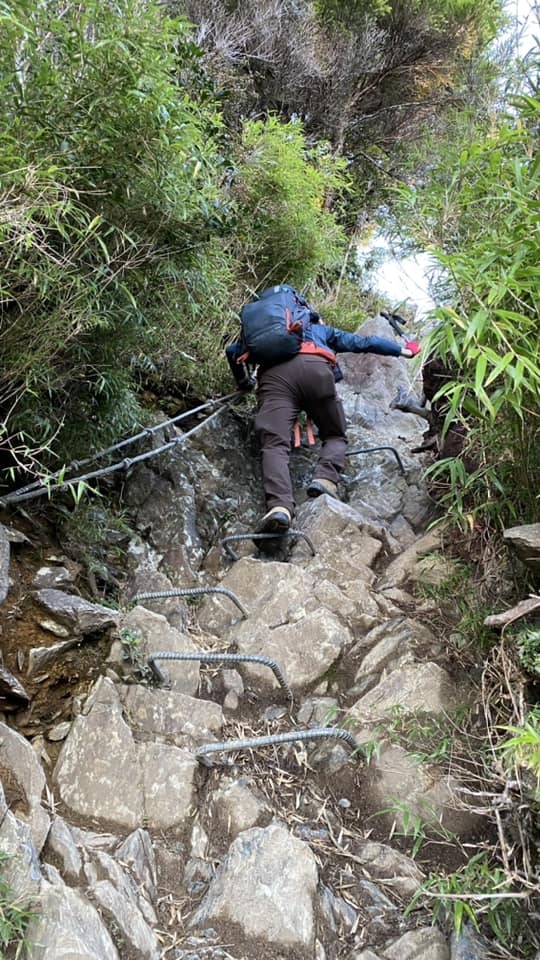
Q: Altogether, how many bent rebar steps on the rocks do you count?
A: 5